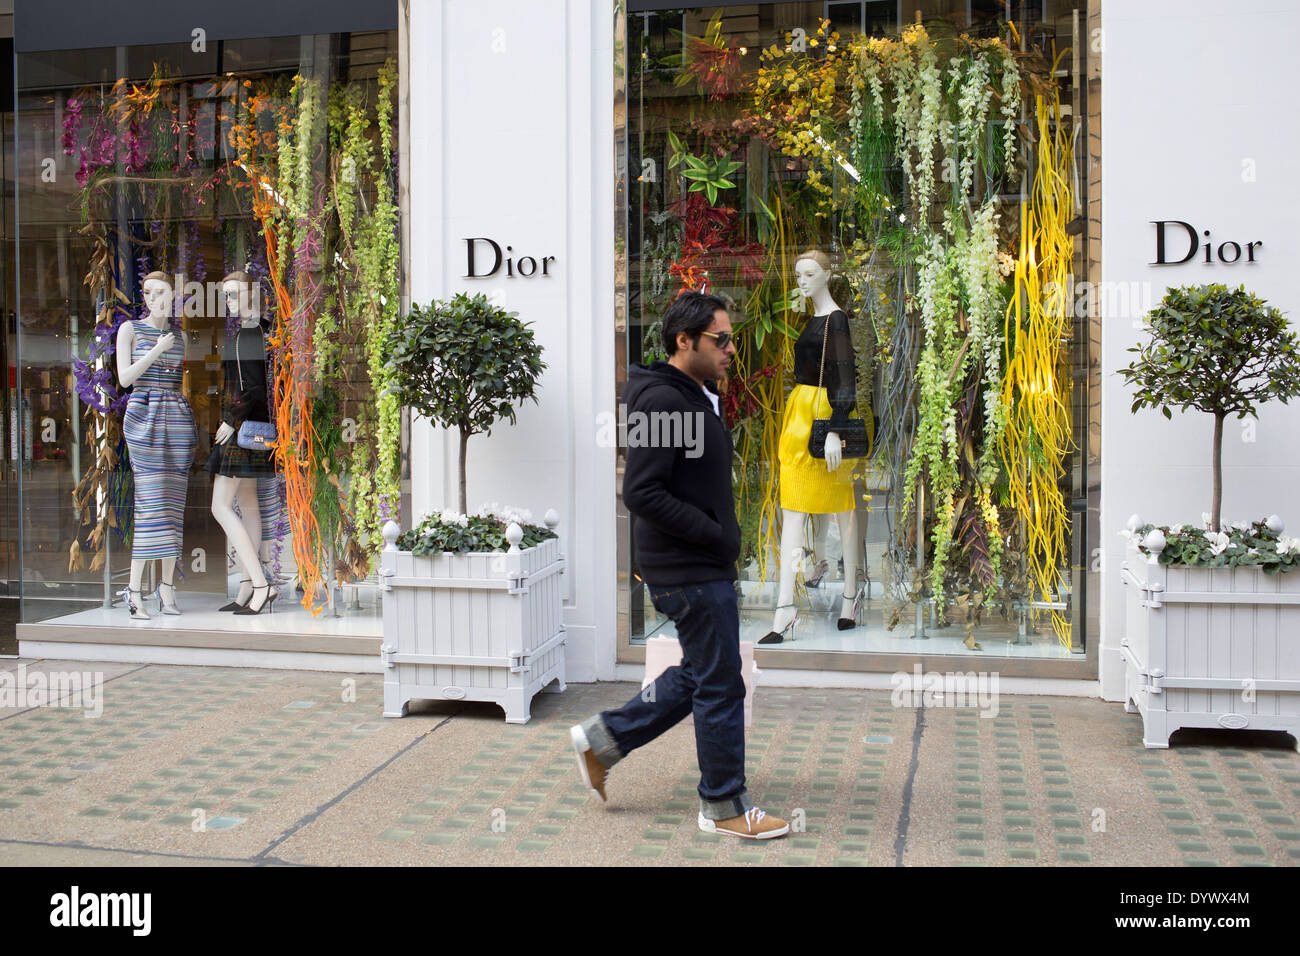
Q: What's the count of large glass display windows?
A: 2